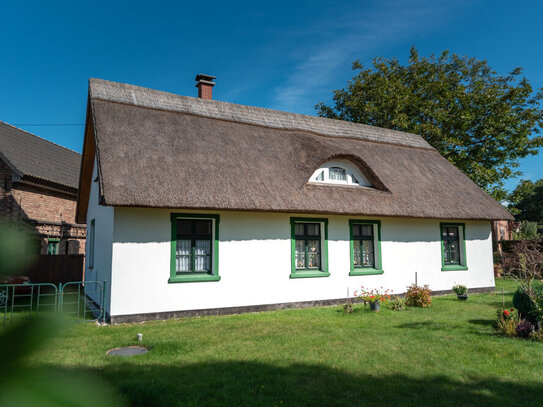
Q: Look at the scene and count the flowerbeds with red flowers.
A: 2